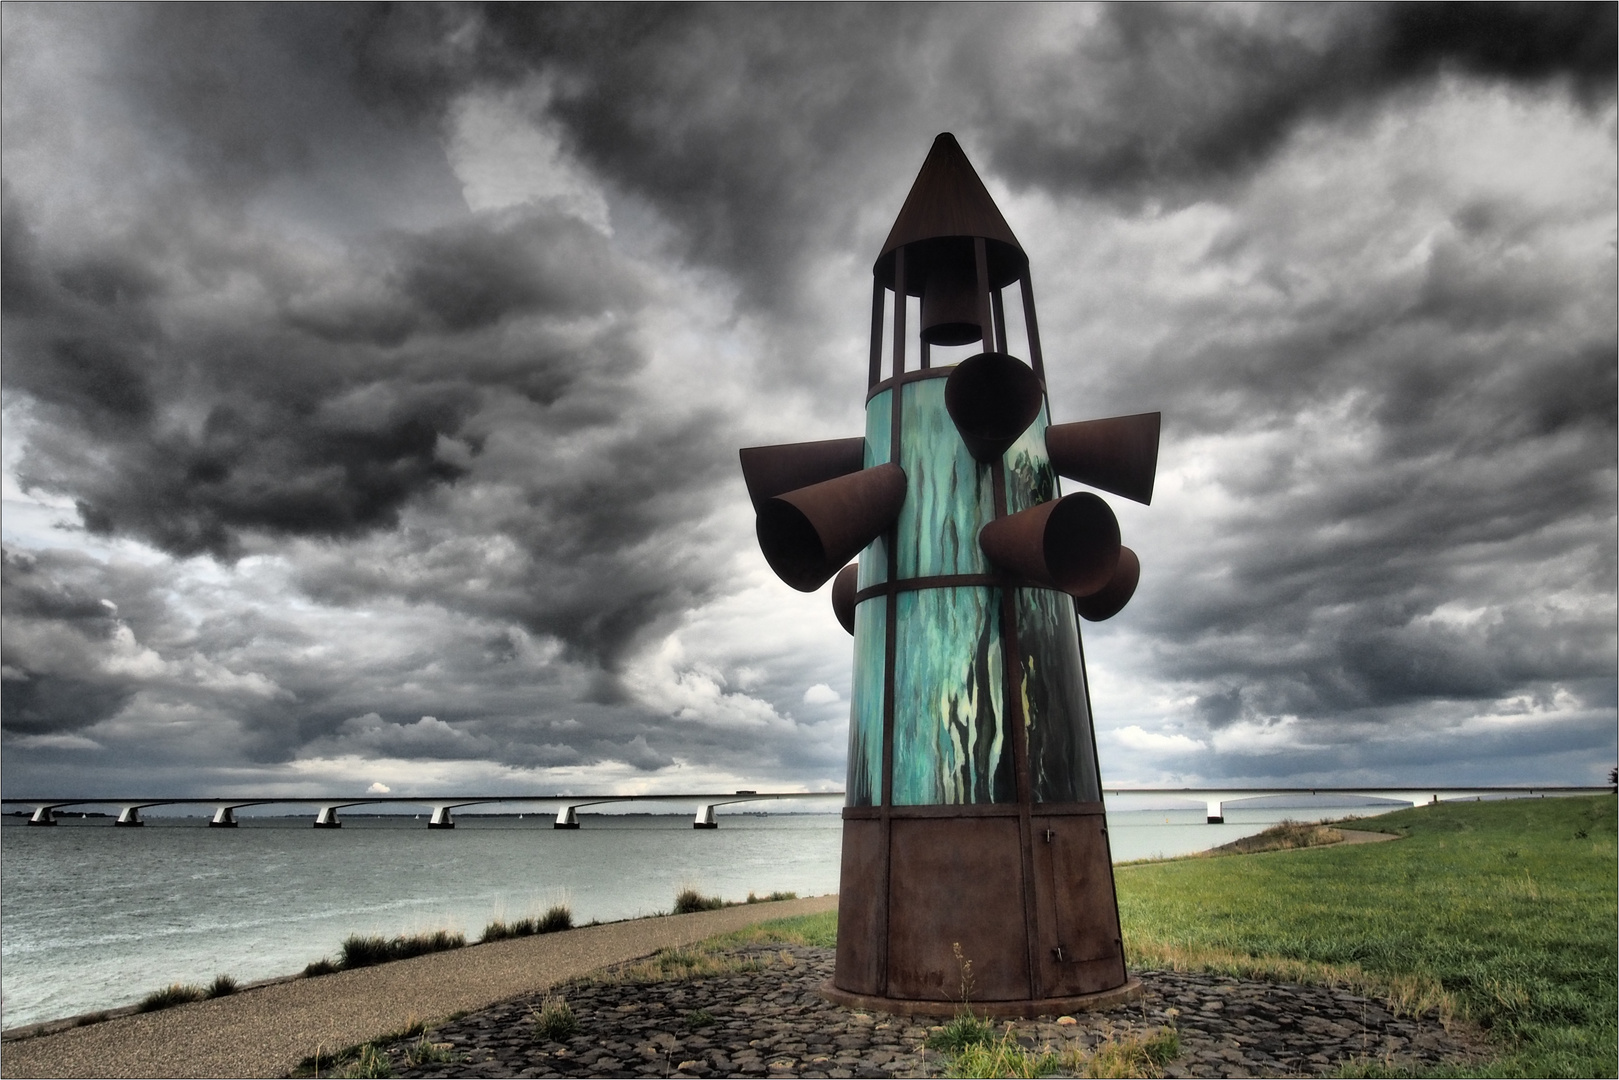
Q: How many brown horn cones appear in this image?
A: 7